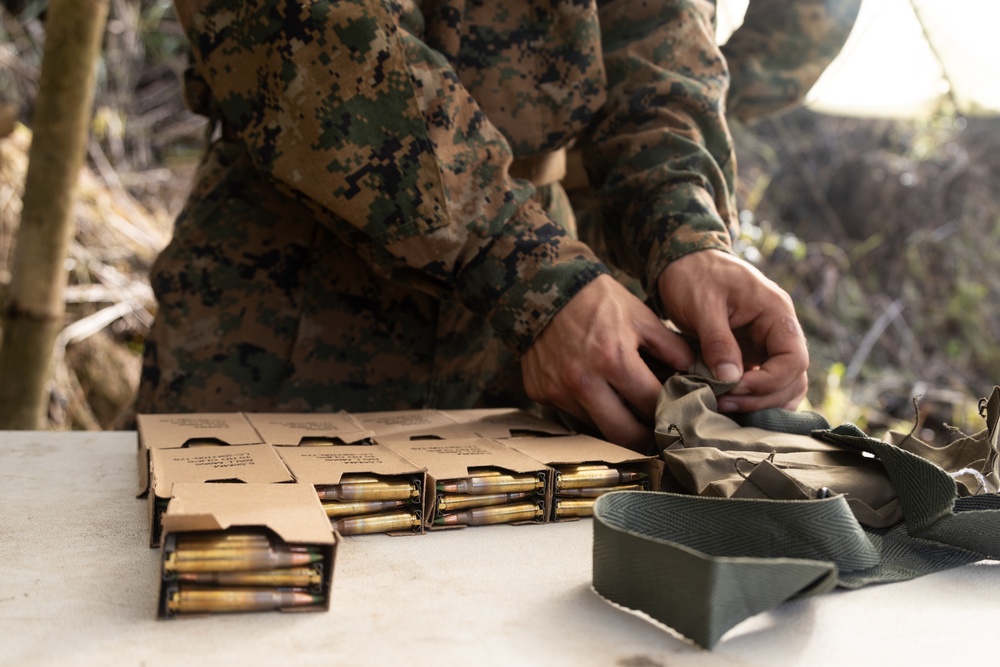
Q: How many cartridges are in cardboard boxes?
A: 12